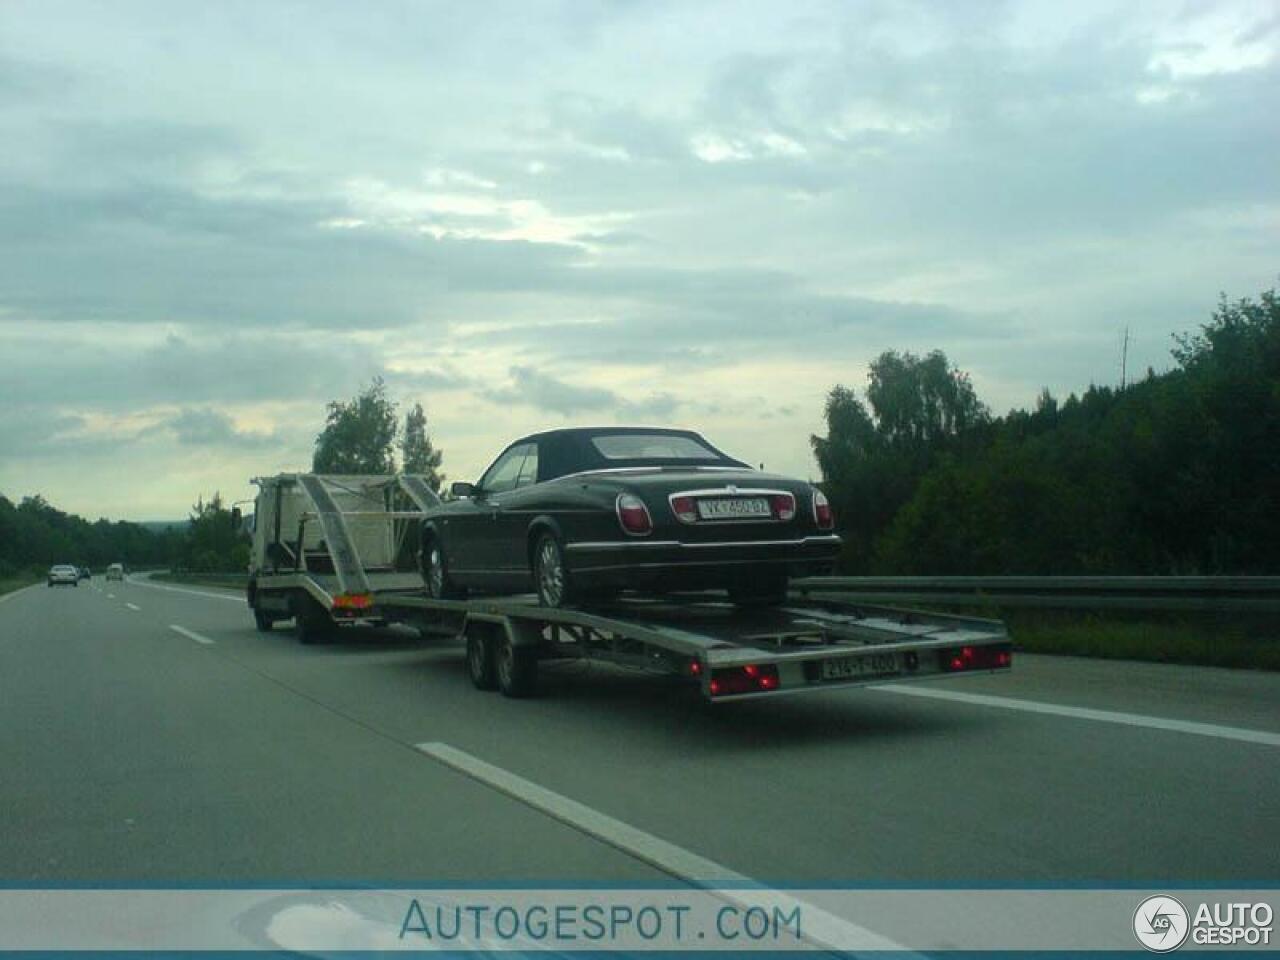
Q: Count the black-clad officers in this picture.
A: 0